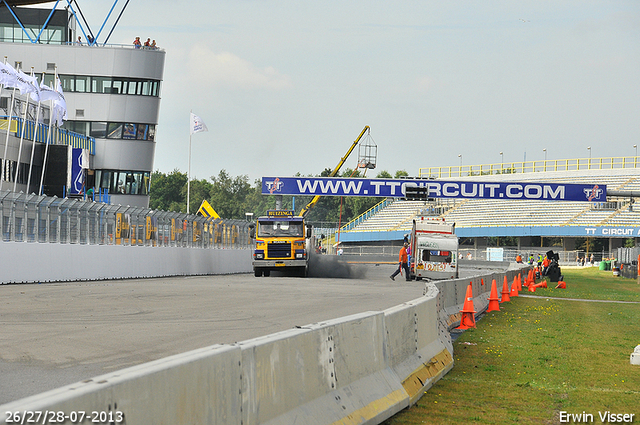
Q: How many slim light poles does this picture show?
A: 5